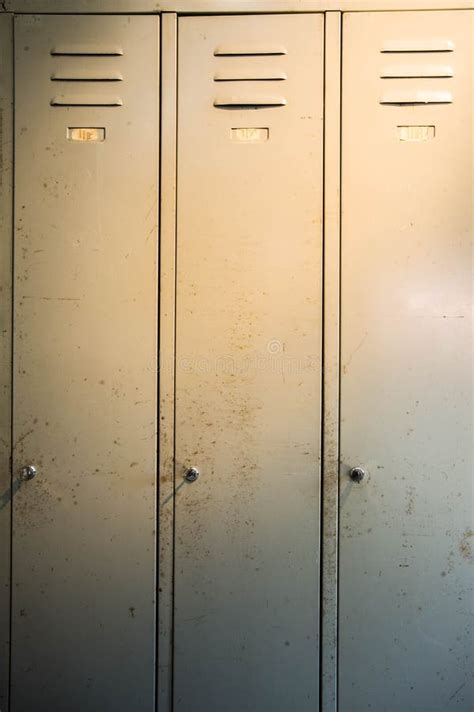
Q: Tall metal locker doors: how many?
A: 3